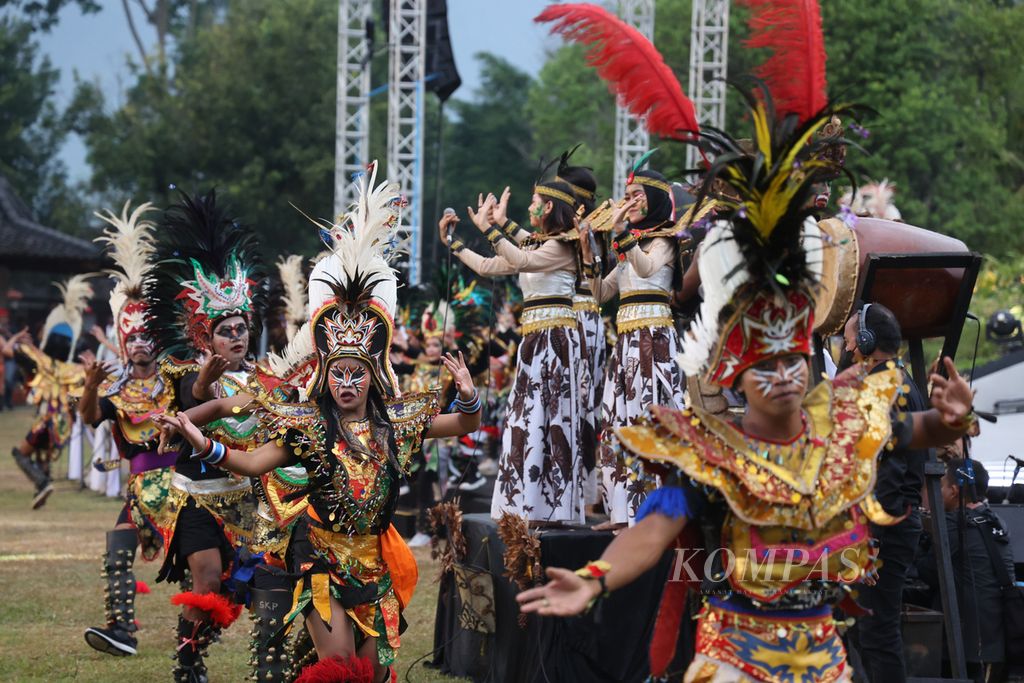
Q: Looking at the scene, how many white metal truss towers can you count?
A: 4